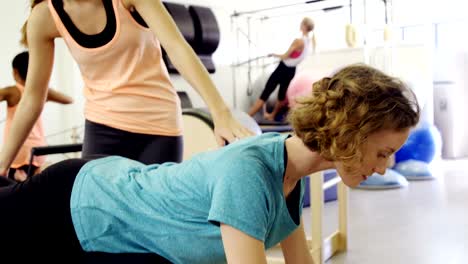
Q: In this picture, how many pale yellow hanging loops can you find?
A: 2